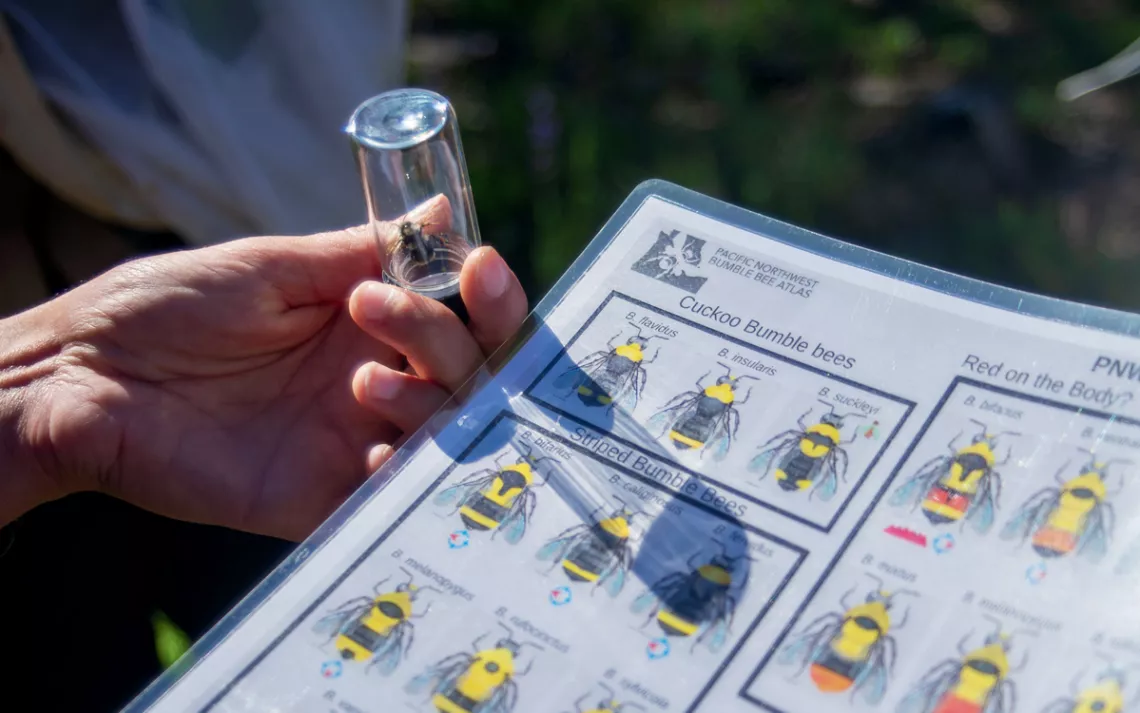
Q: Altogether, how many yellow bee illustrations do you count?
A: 14